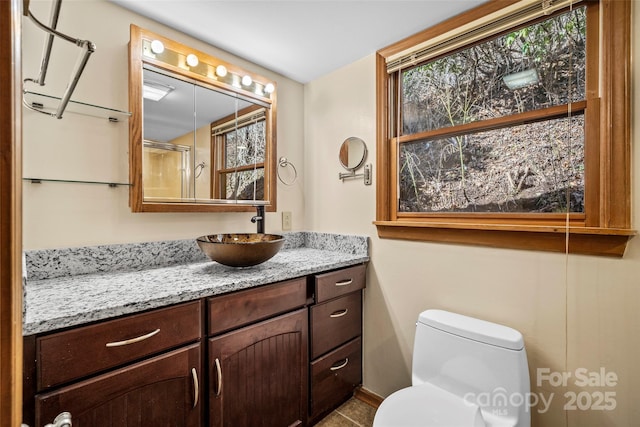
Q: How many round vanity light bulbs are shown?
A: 5